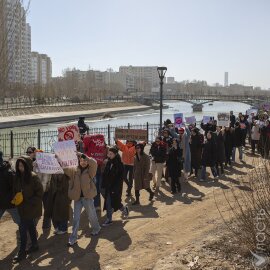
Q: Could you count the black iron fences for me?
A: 1